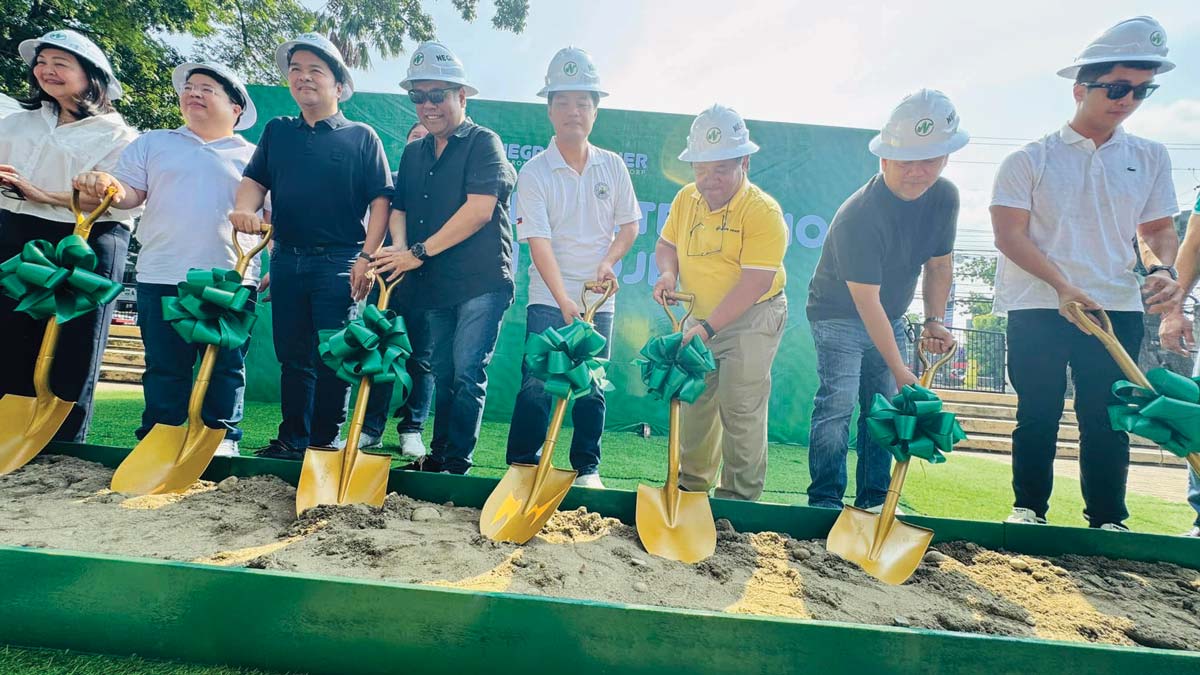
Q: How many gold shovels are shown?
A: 7